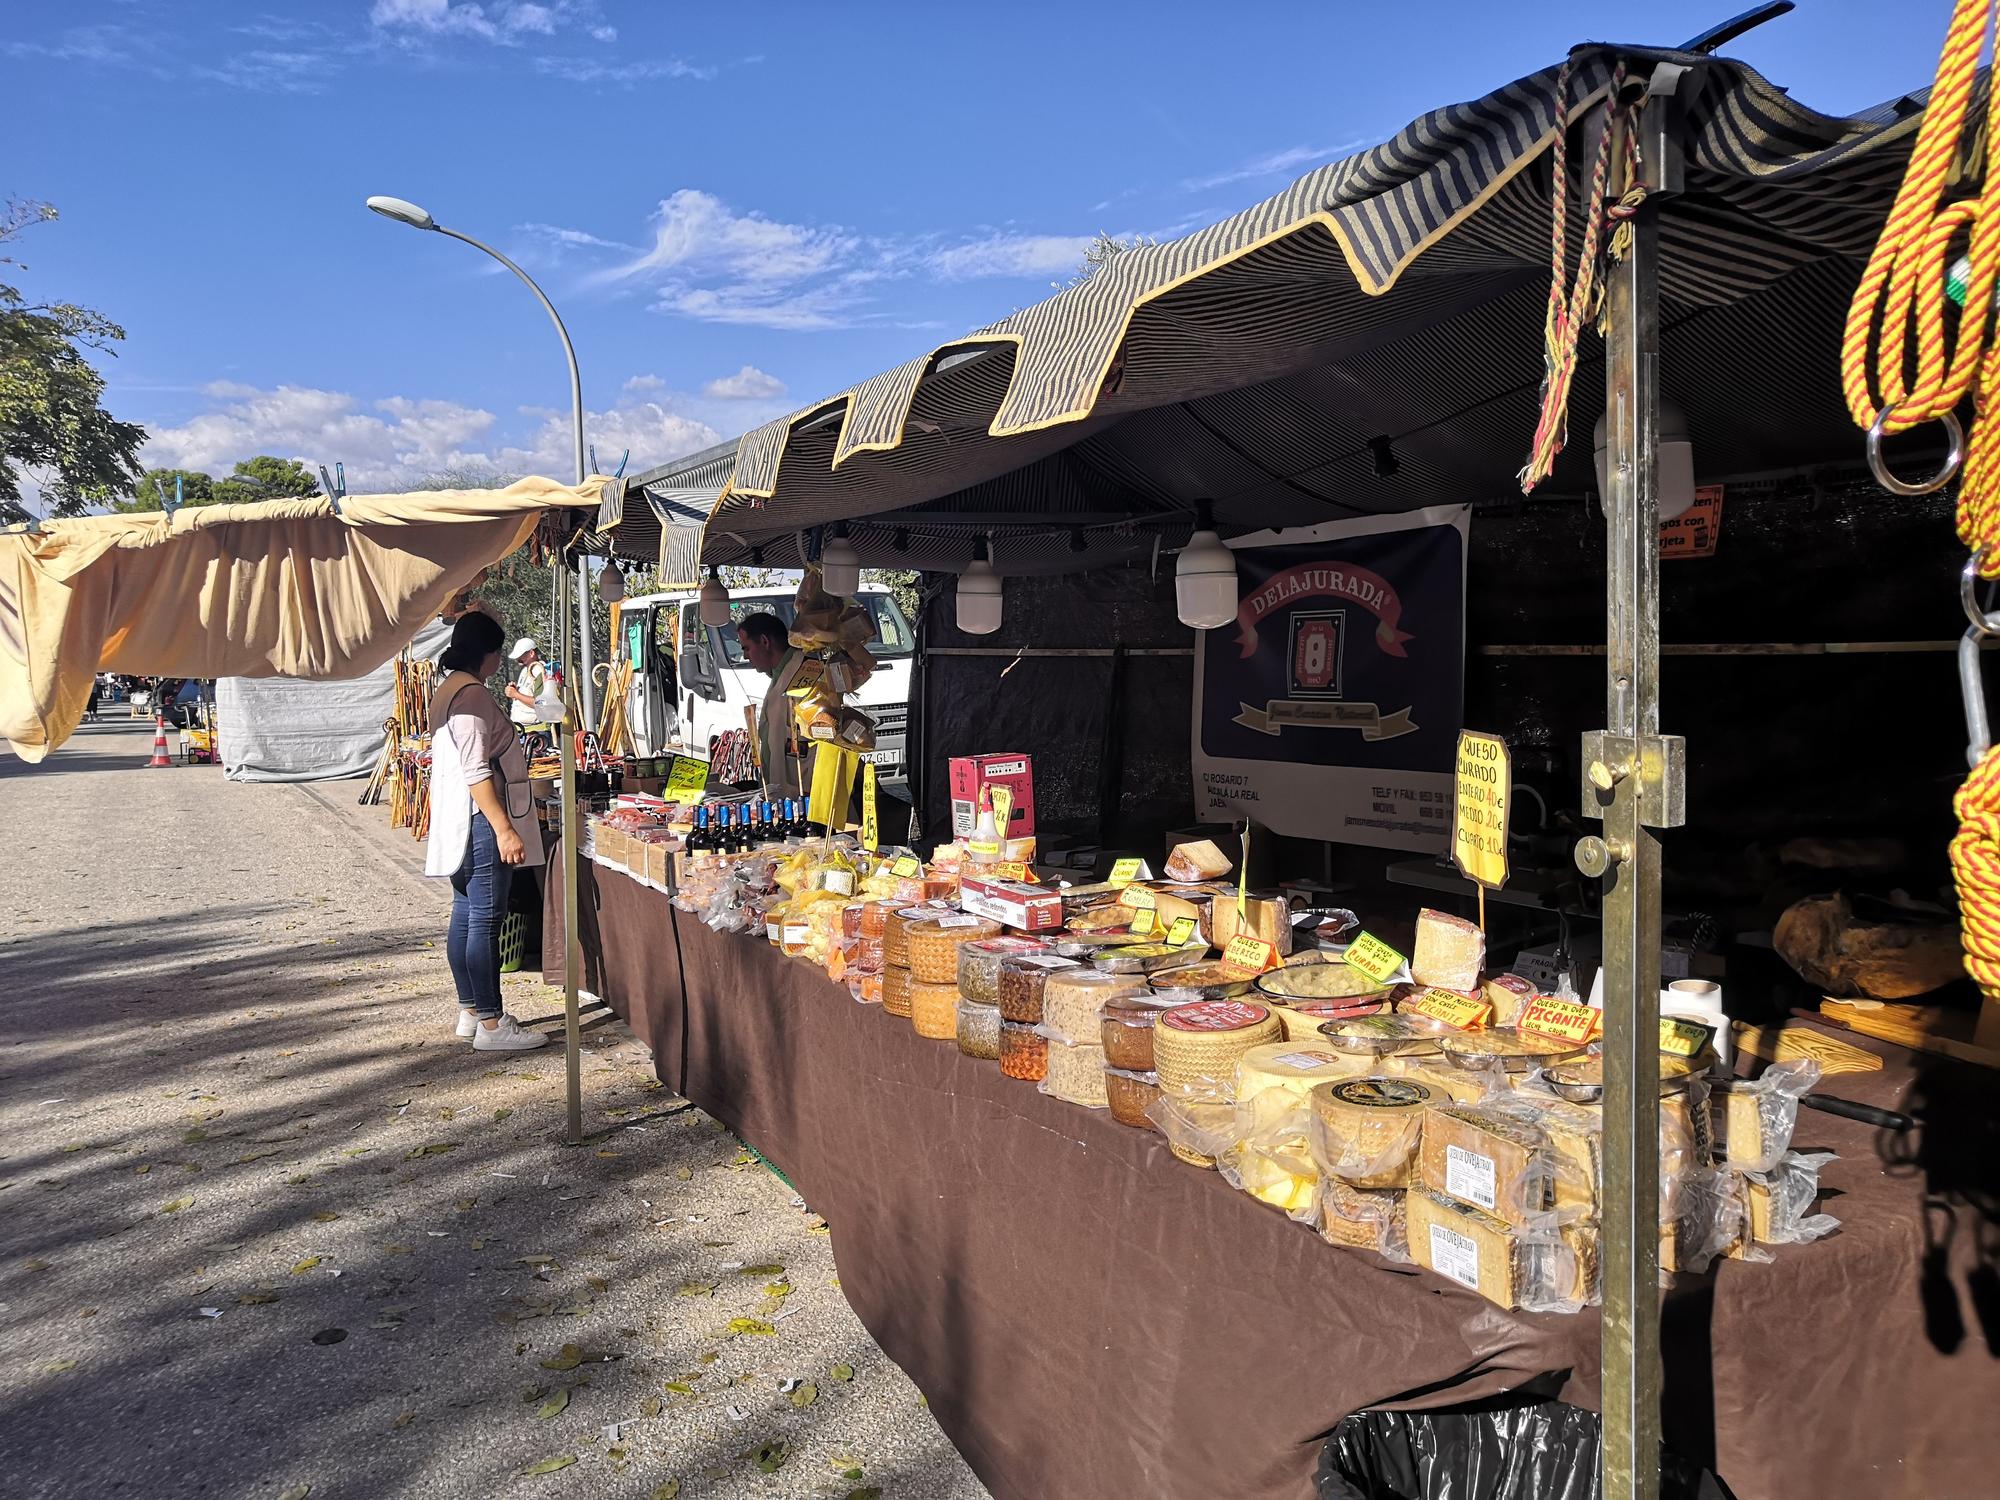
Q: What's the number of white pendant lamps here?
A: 6